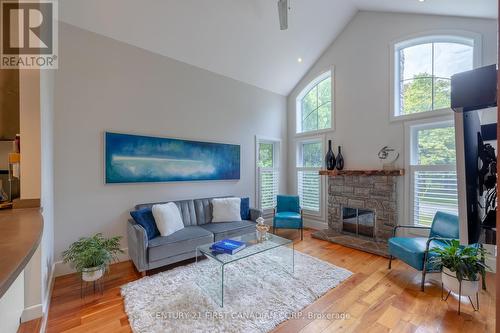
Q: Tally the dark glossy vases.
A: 2